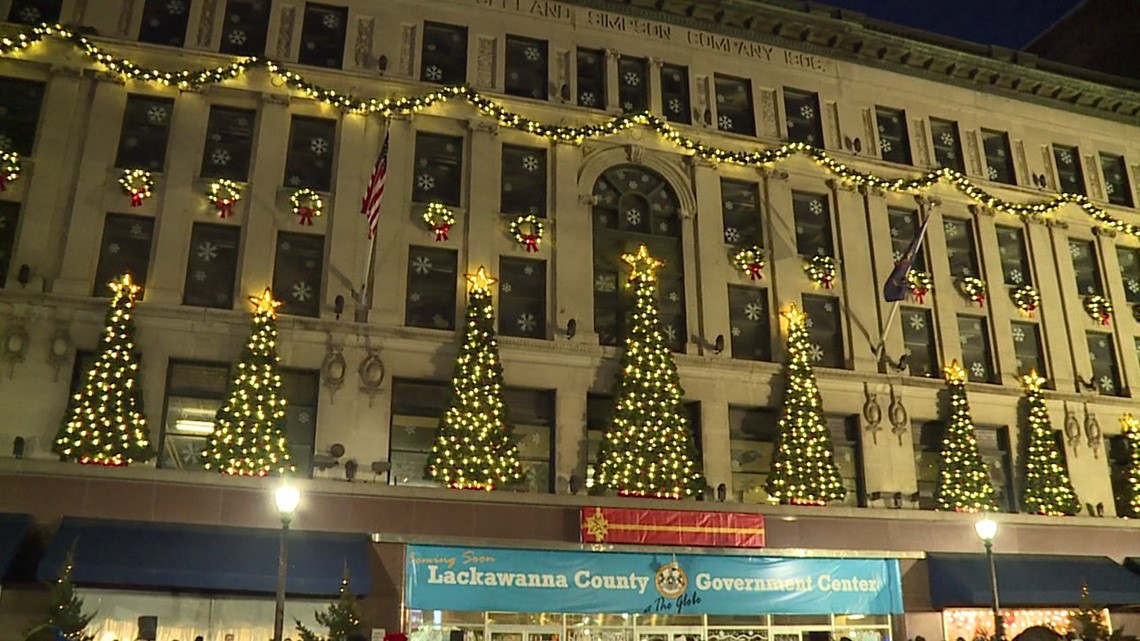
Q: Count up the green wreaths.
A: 12